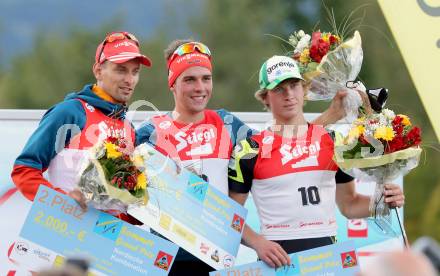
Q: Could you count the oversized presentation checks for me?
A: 3